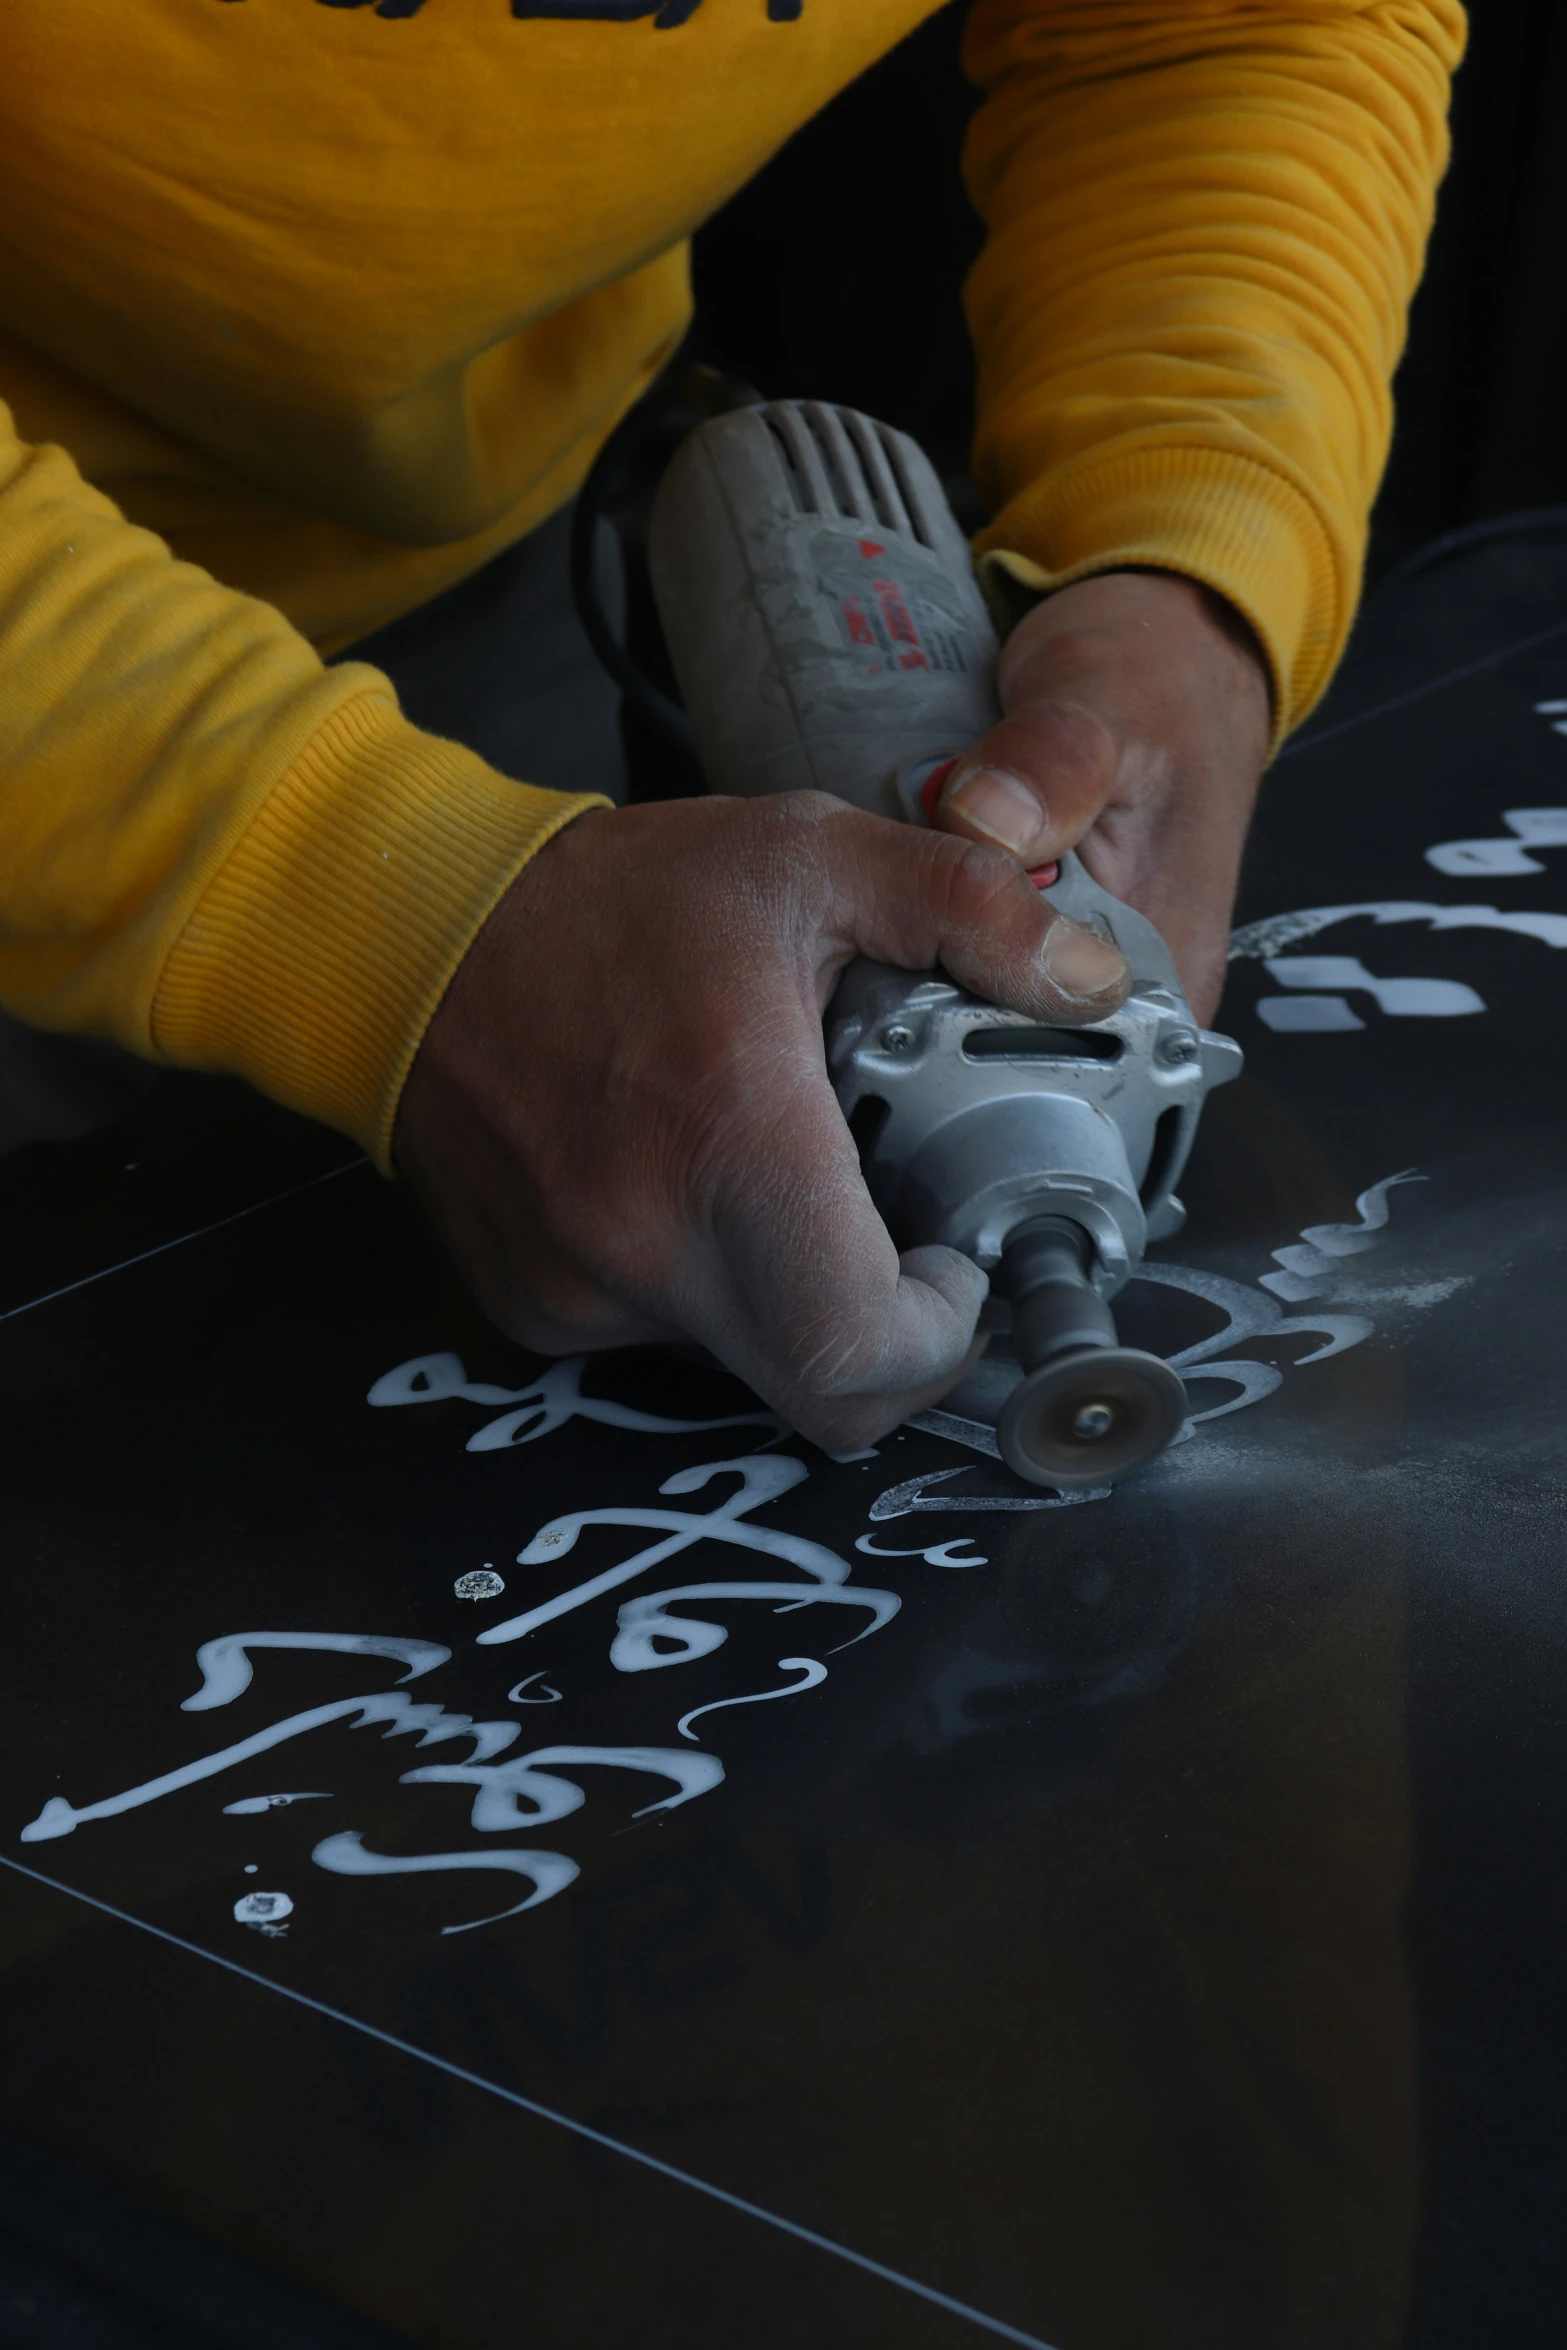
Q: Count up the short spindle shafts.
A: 1